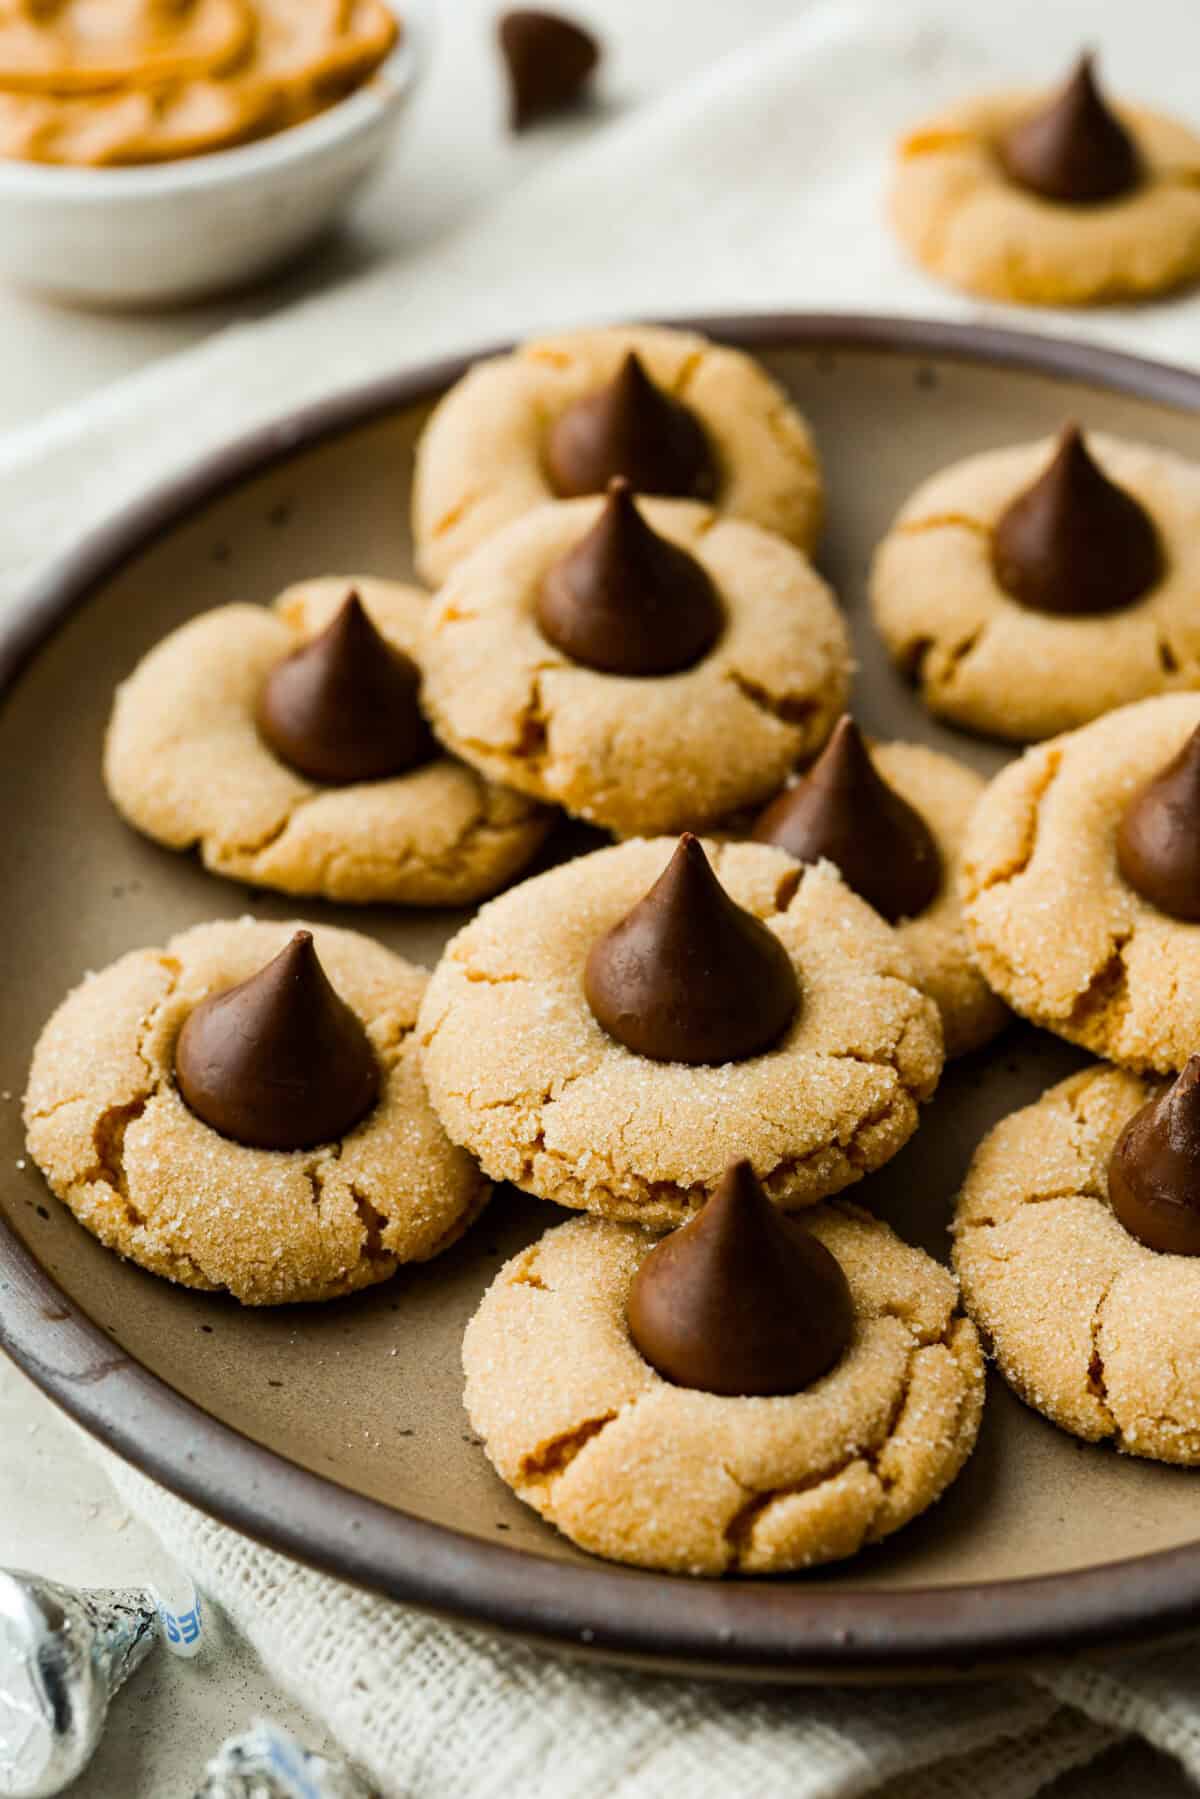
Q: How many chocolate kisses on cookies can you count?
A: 11